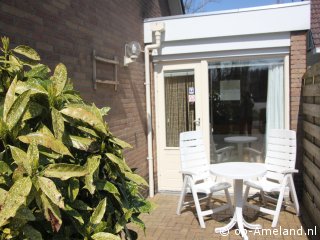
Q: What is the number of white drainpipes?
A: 1